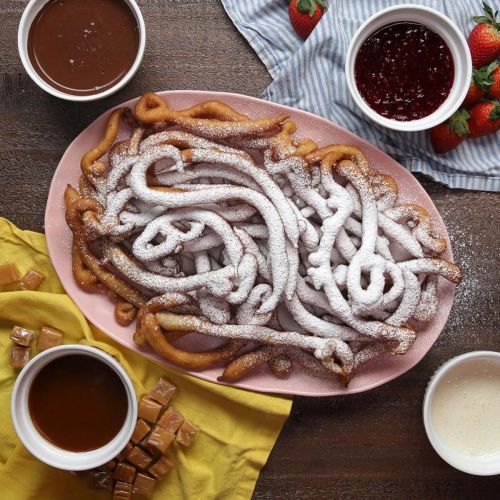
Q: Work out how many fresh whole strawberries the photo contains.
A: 6